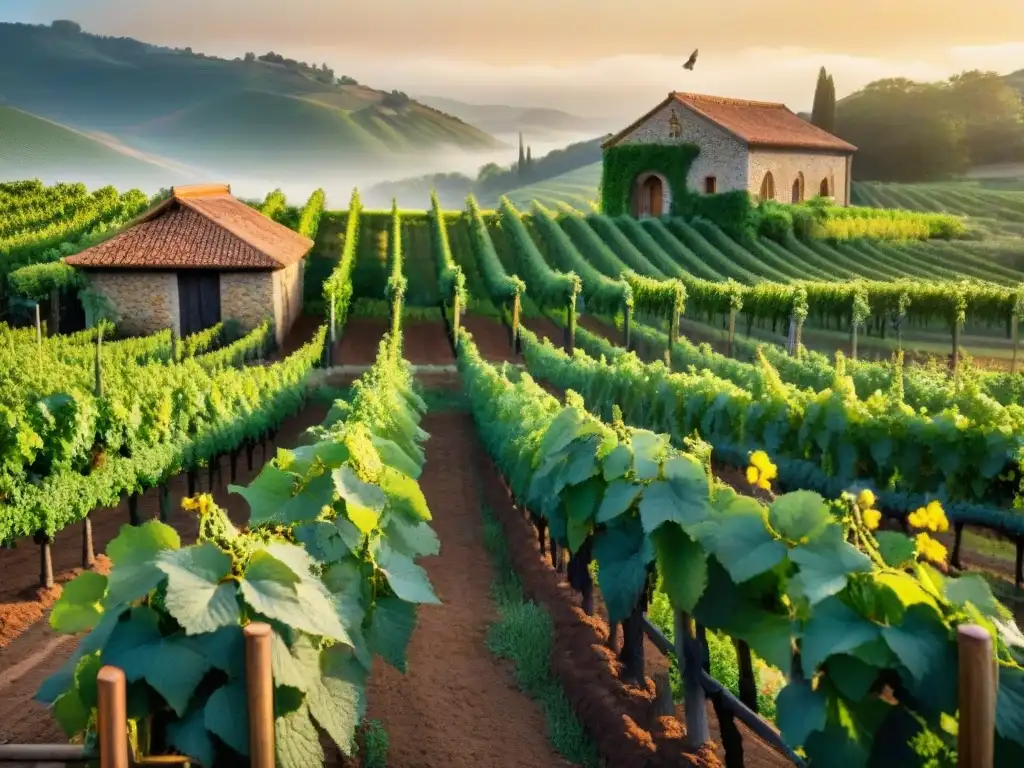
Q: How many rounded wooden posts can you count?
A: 3